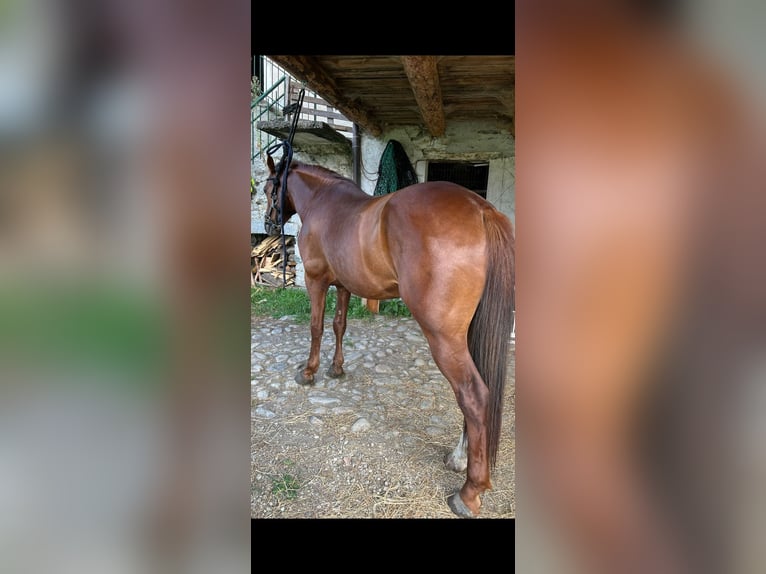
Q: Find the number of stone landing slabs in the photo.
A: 1